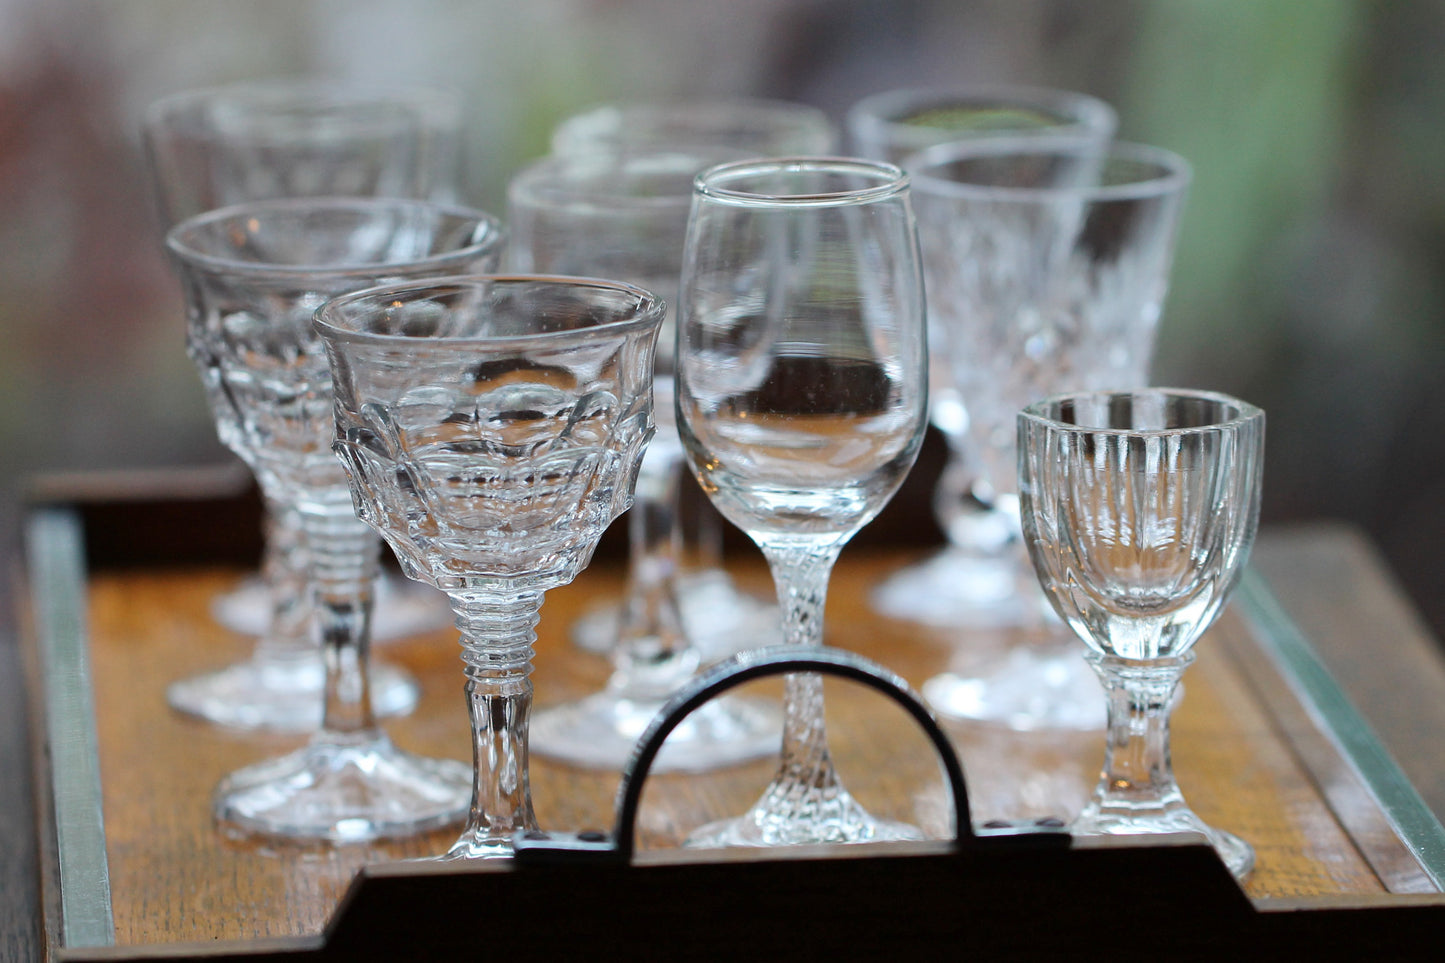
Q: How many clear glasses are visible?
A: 10